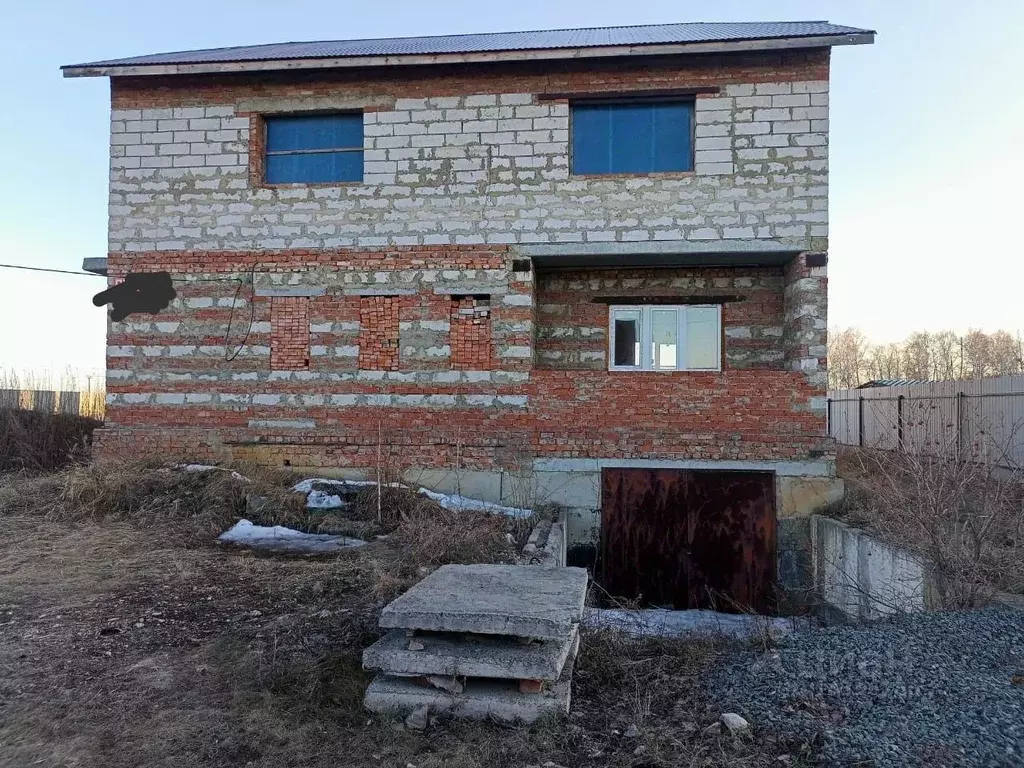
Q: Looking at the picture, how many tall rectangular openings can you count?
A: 3